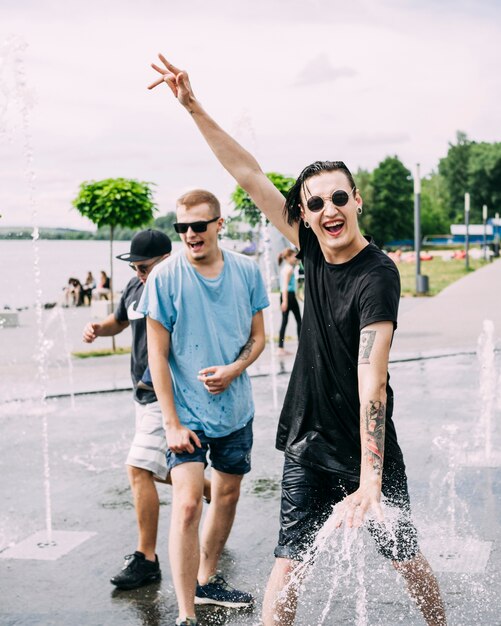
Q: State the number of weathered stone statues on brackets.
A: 0